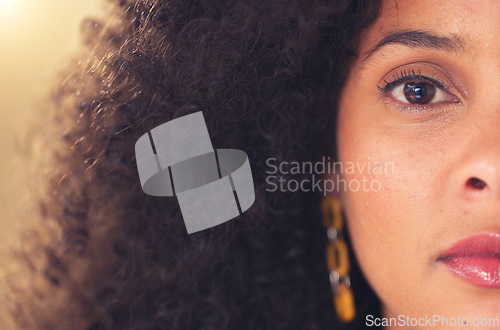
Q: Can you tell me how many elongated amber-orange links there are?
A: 3